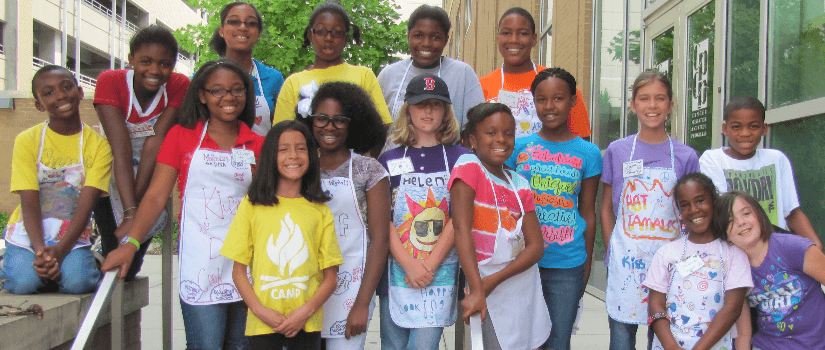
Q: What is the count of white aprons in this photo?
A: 11